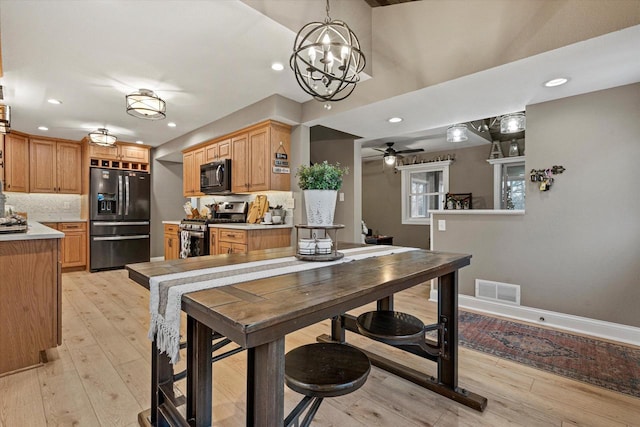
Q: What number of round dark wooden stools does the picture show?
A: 2